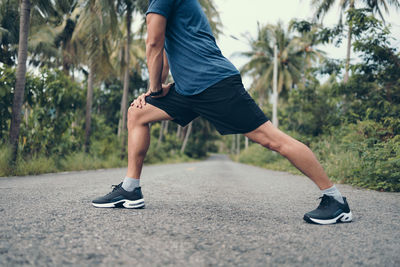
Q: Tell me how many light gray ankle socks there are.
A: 2